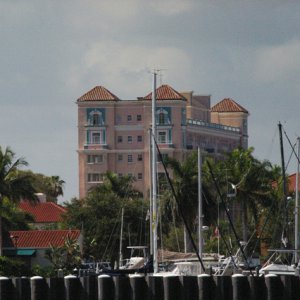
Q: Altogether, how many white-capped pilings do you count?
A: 9